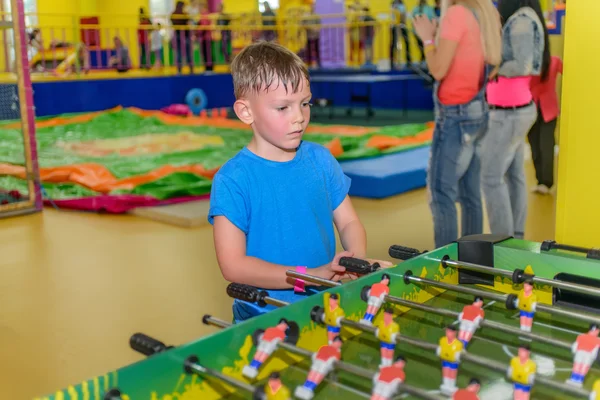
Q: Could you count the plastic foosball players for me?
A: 14